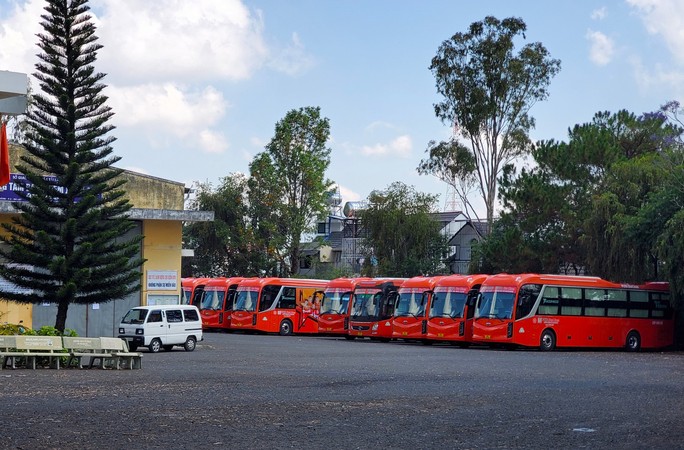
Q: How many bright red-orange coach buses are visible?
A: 8